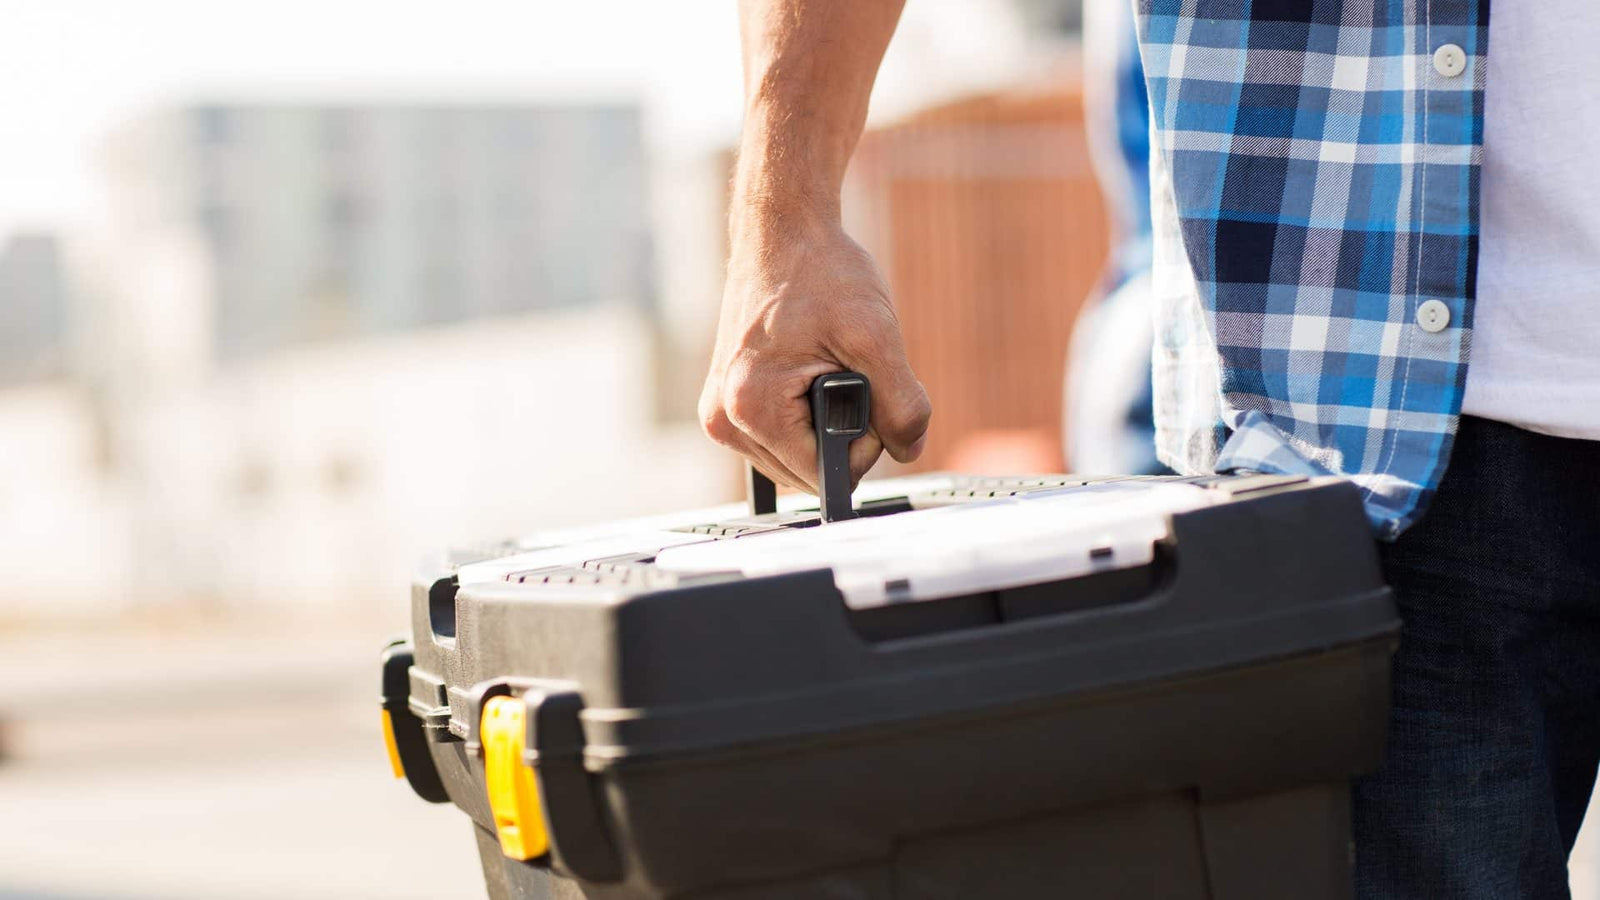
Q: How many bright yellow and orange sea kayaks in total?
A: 0